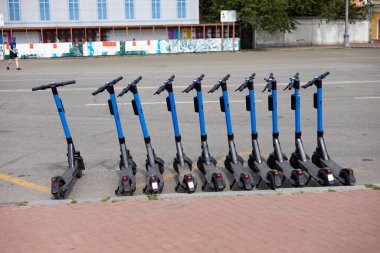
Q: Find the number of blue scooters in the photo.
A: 10